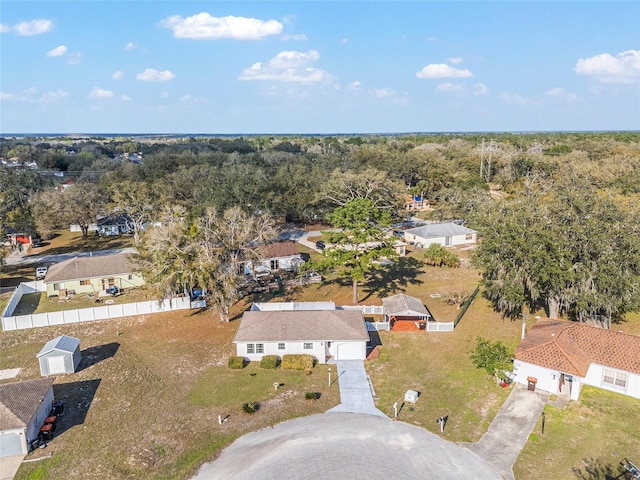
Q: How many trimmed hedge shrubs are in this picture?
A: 3